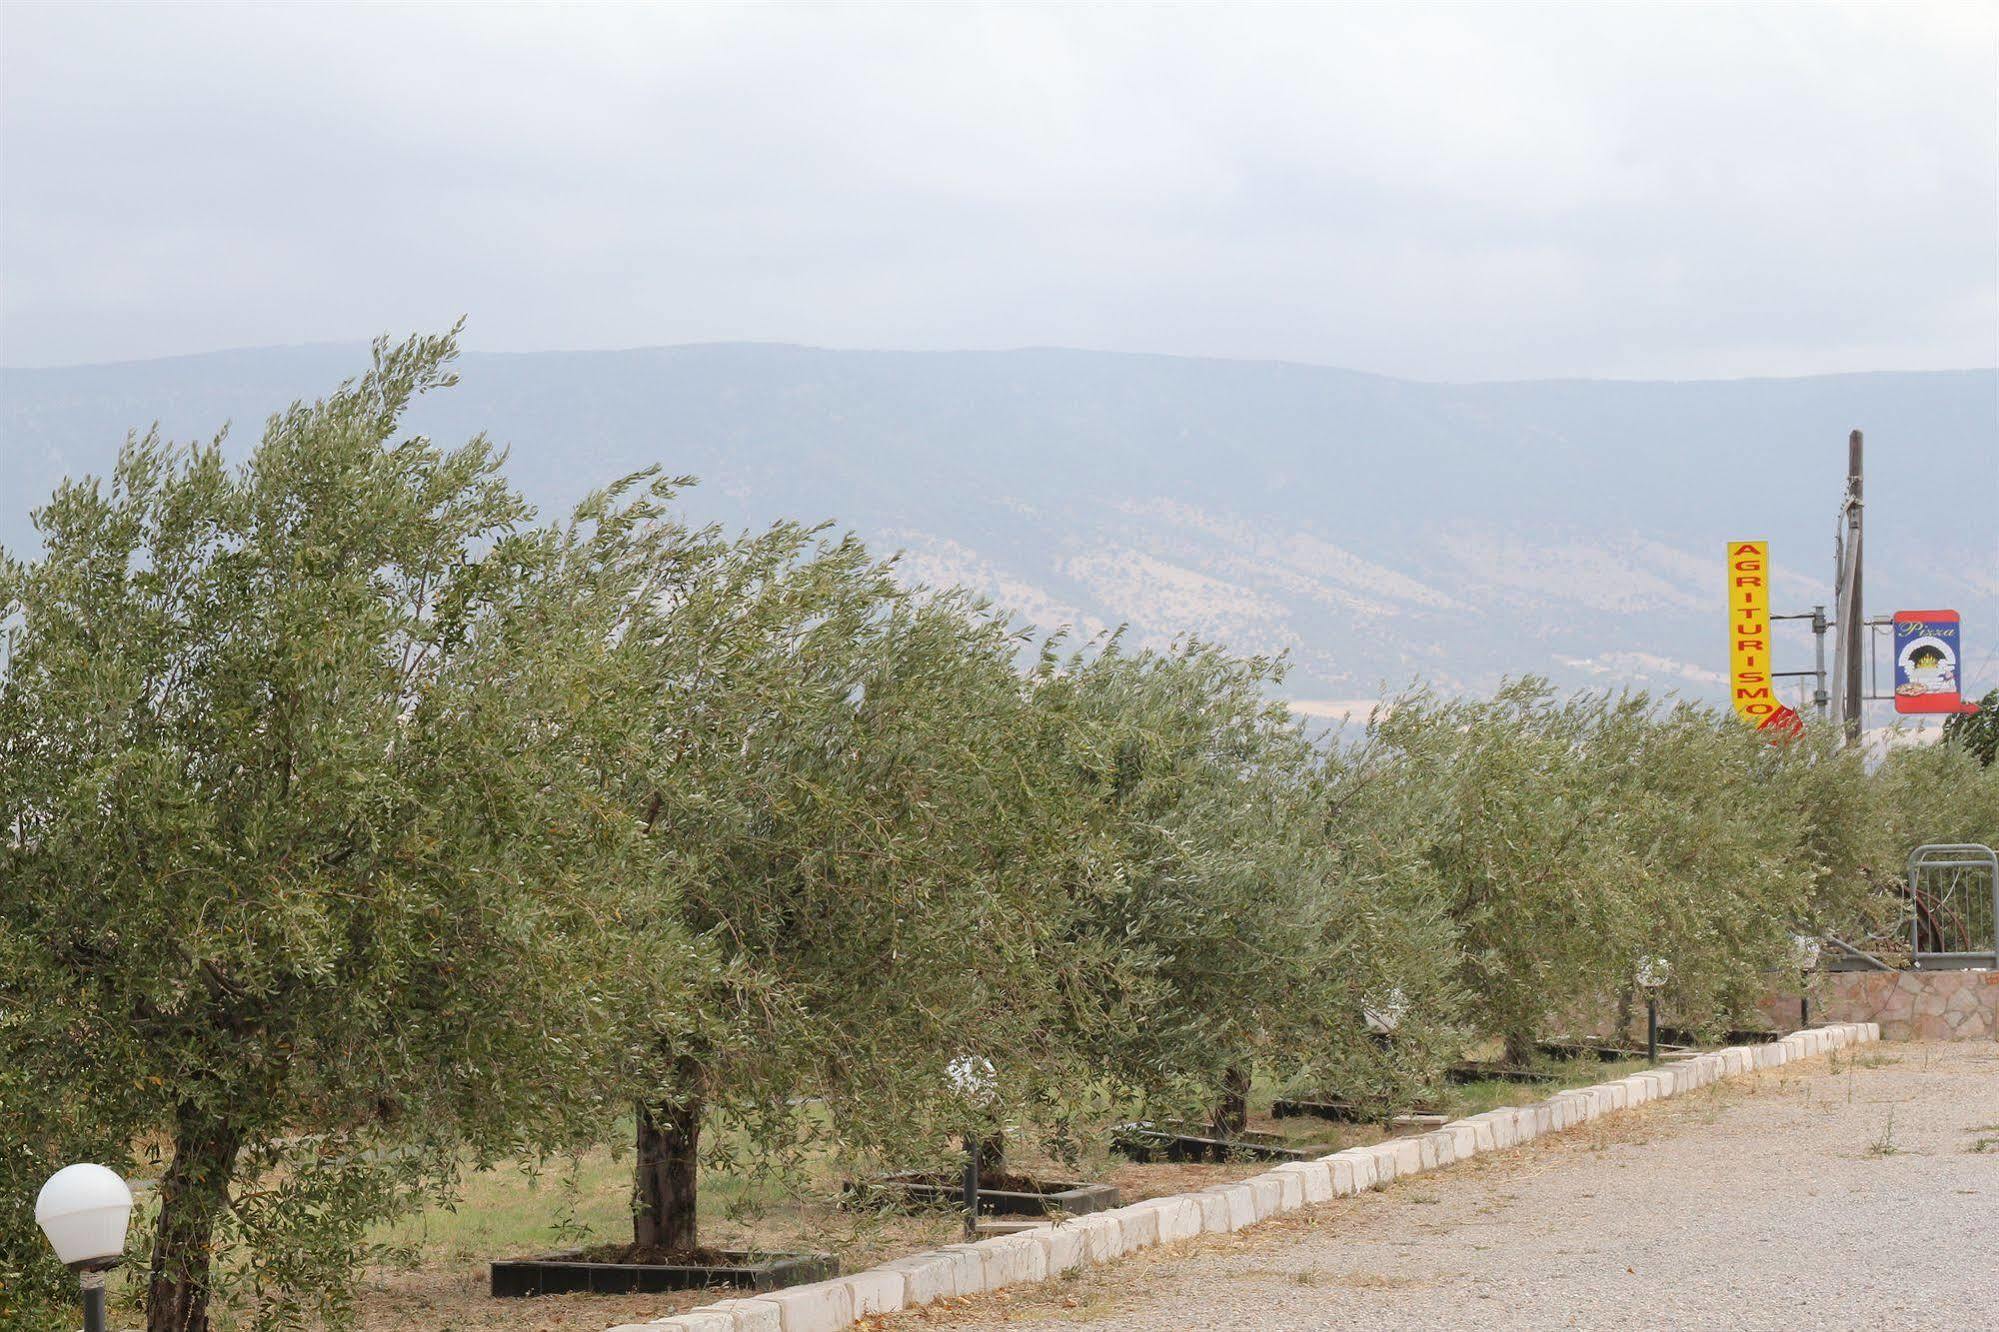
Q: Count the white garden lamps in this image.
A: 5